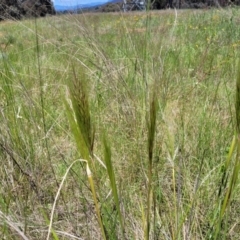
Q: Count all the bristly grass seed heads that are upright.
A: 3